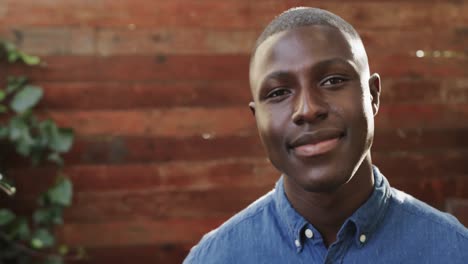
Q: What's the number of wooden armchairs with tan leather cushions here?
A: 0